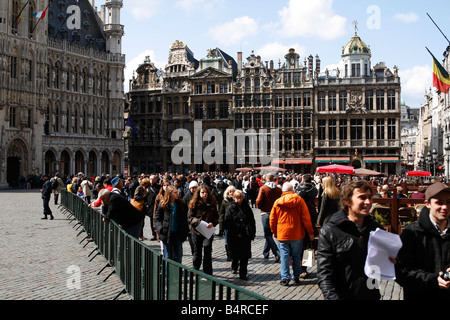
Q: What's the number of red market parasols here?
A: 2